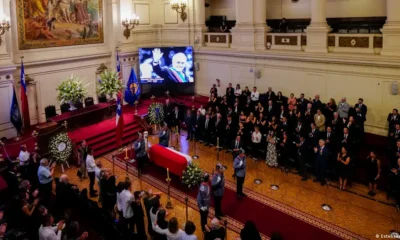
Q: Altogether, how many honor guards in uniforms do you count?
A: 5